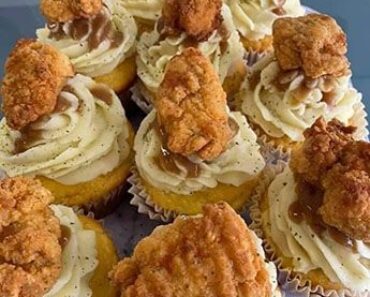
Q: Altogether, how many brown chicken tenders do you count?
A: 8